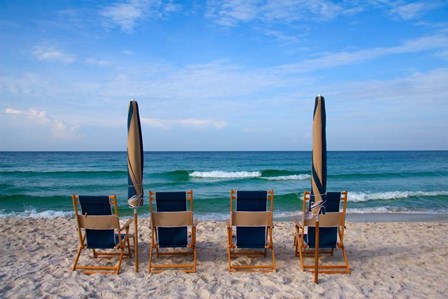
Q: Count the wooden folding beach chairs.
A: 4